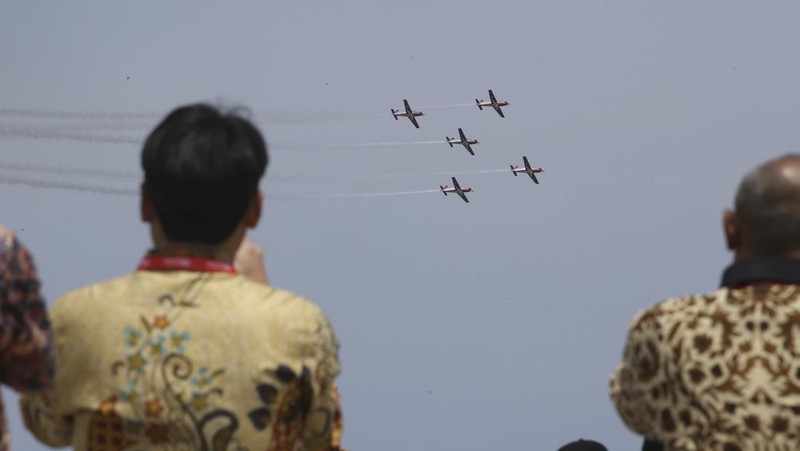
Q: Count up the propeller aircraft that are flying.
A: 5